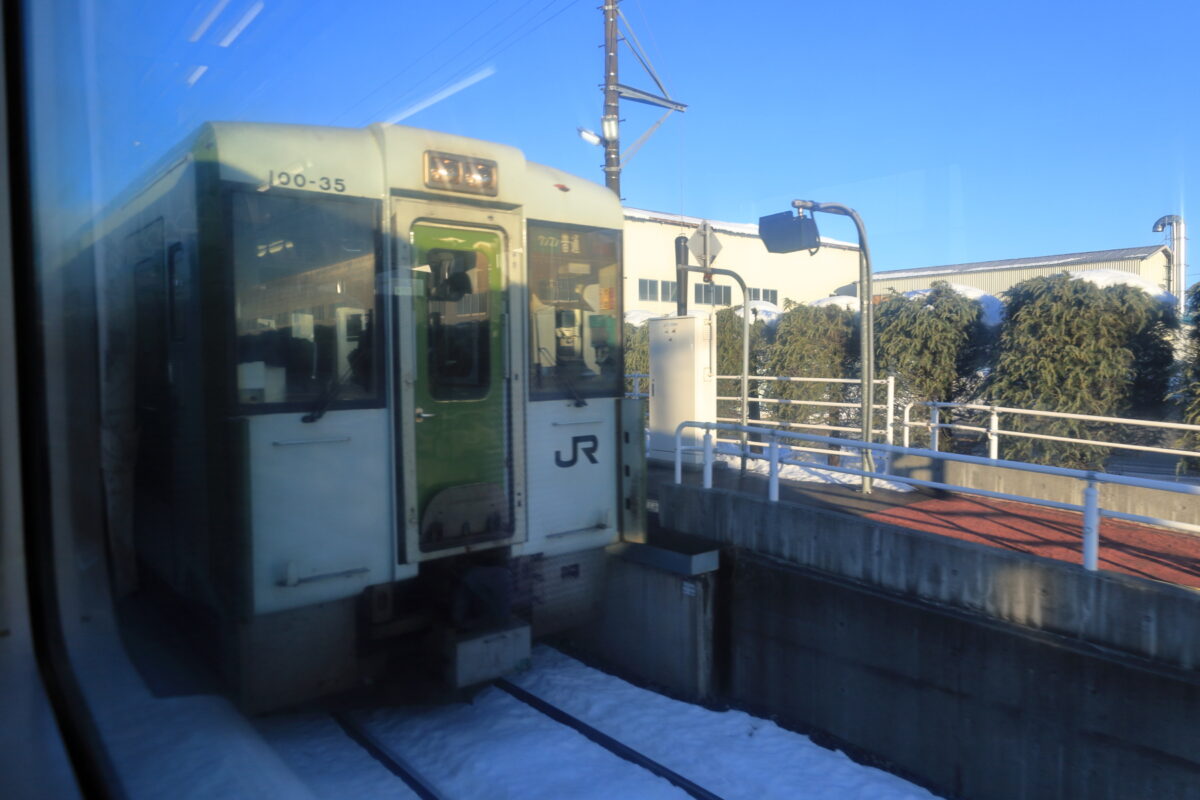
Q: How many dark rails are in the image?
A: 2